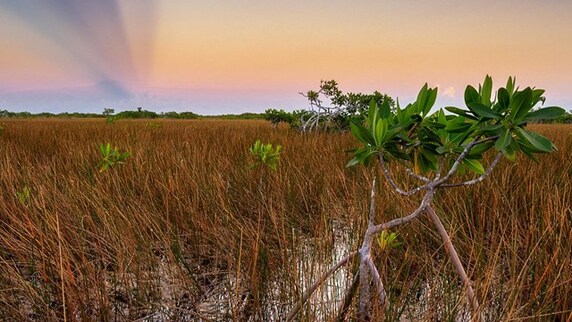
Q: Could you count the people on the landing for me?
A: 0